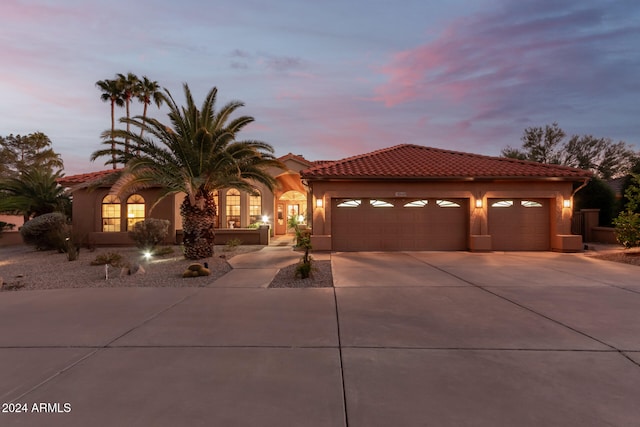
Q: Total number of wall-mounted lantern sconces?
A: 3